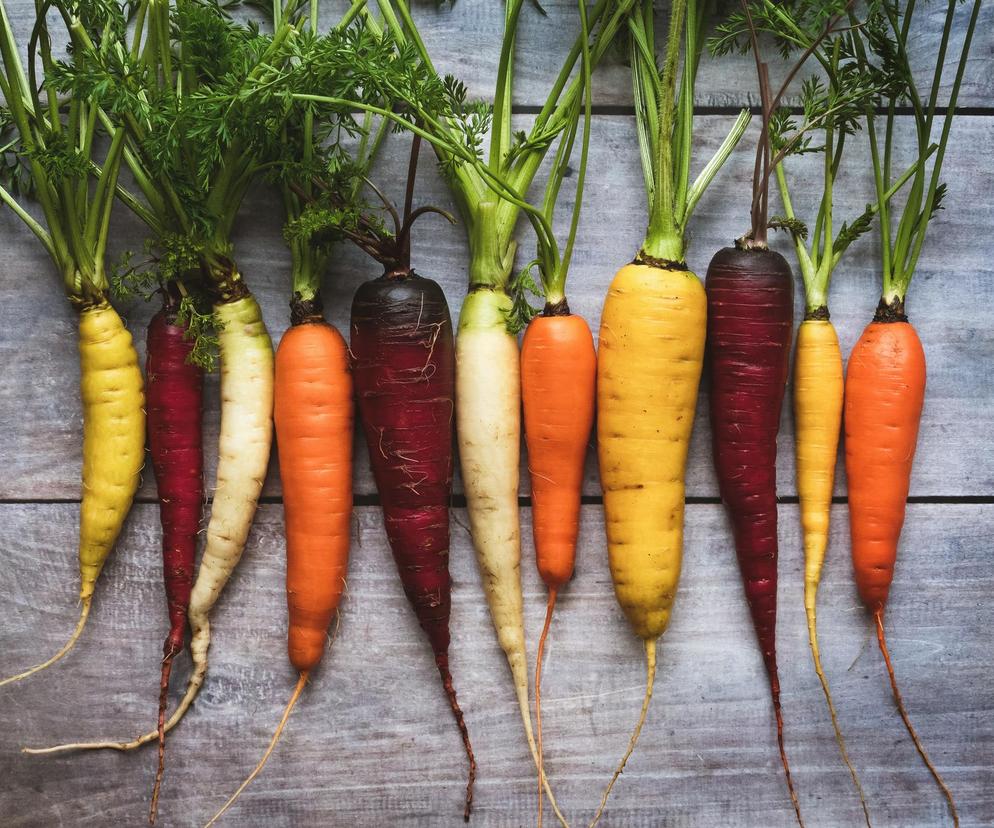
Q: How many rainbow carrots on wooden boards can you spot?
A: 11